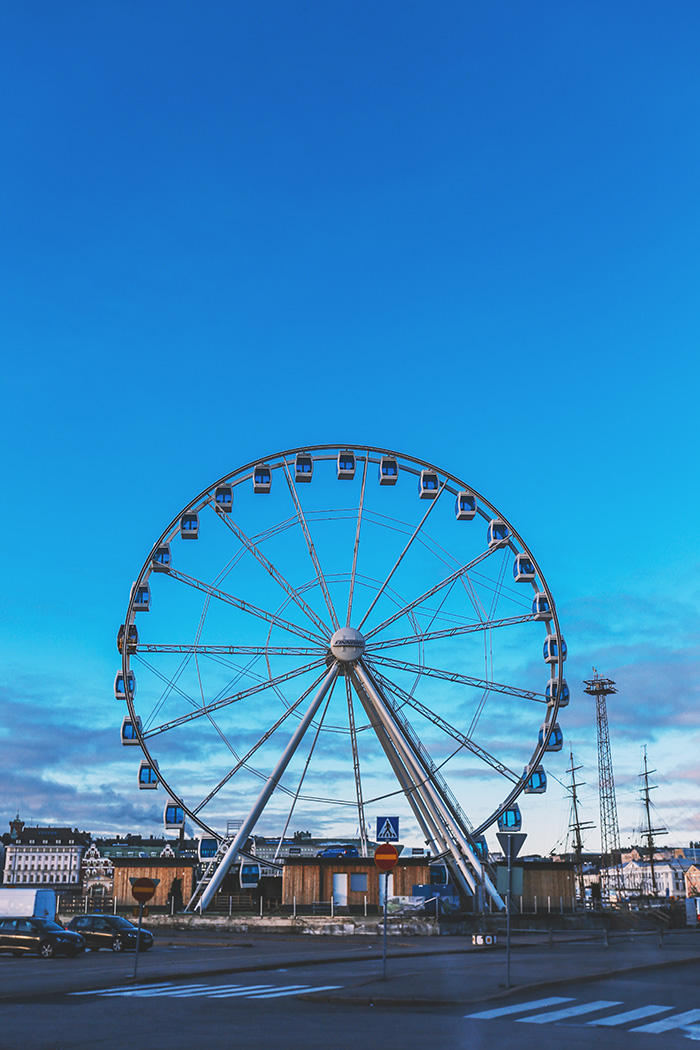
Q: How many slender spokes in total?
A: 14